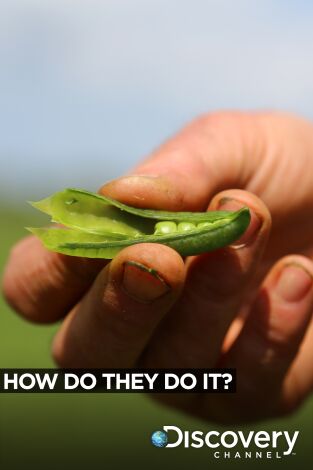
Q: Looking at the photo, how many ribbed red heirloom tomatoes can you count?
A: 0